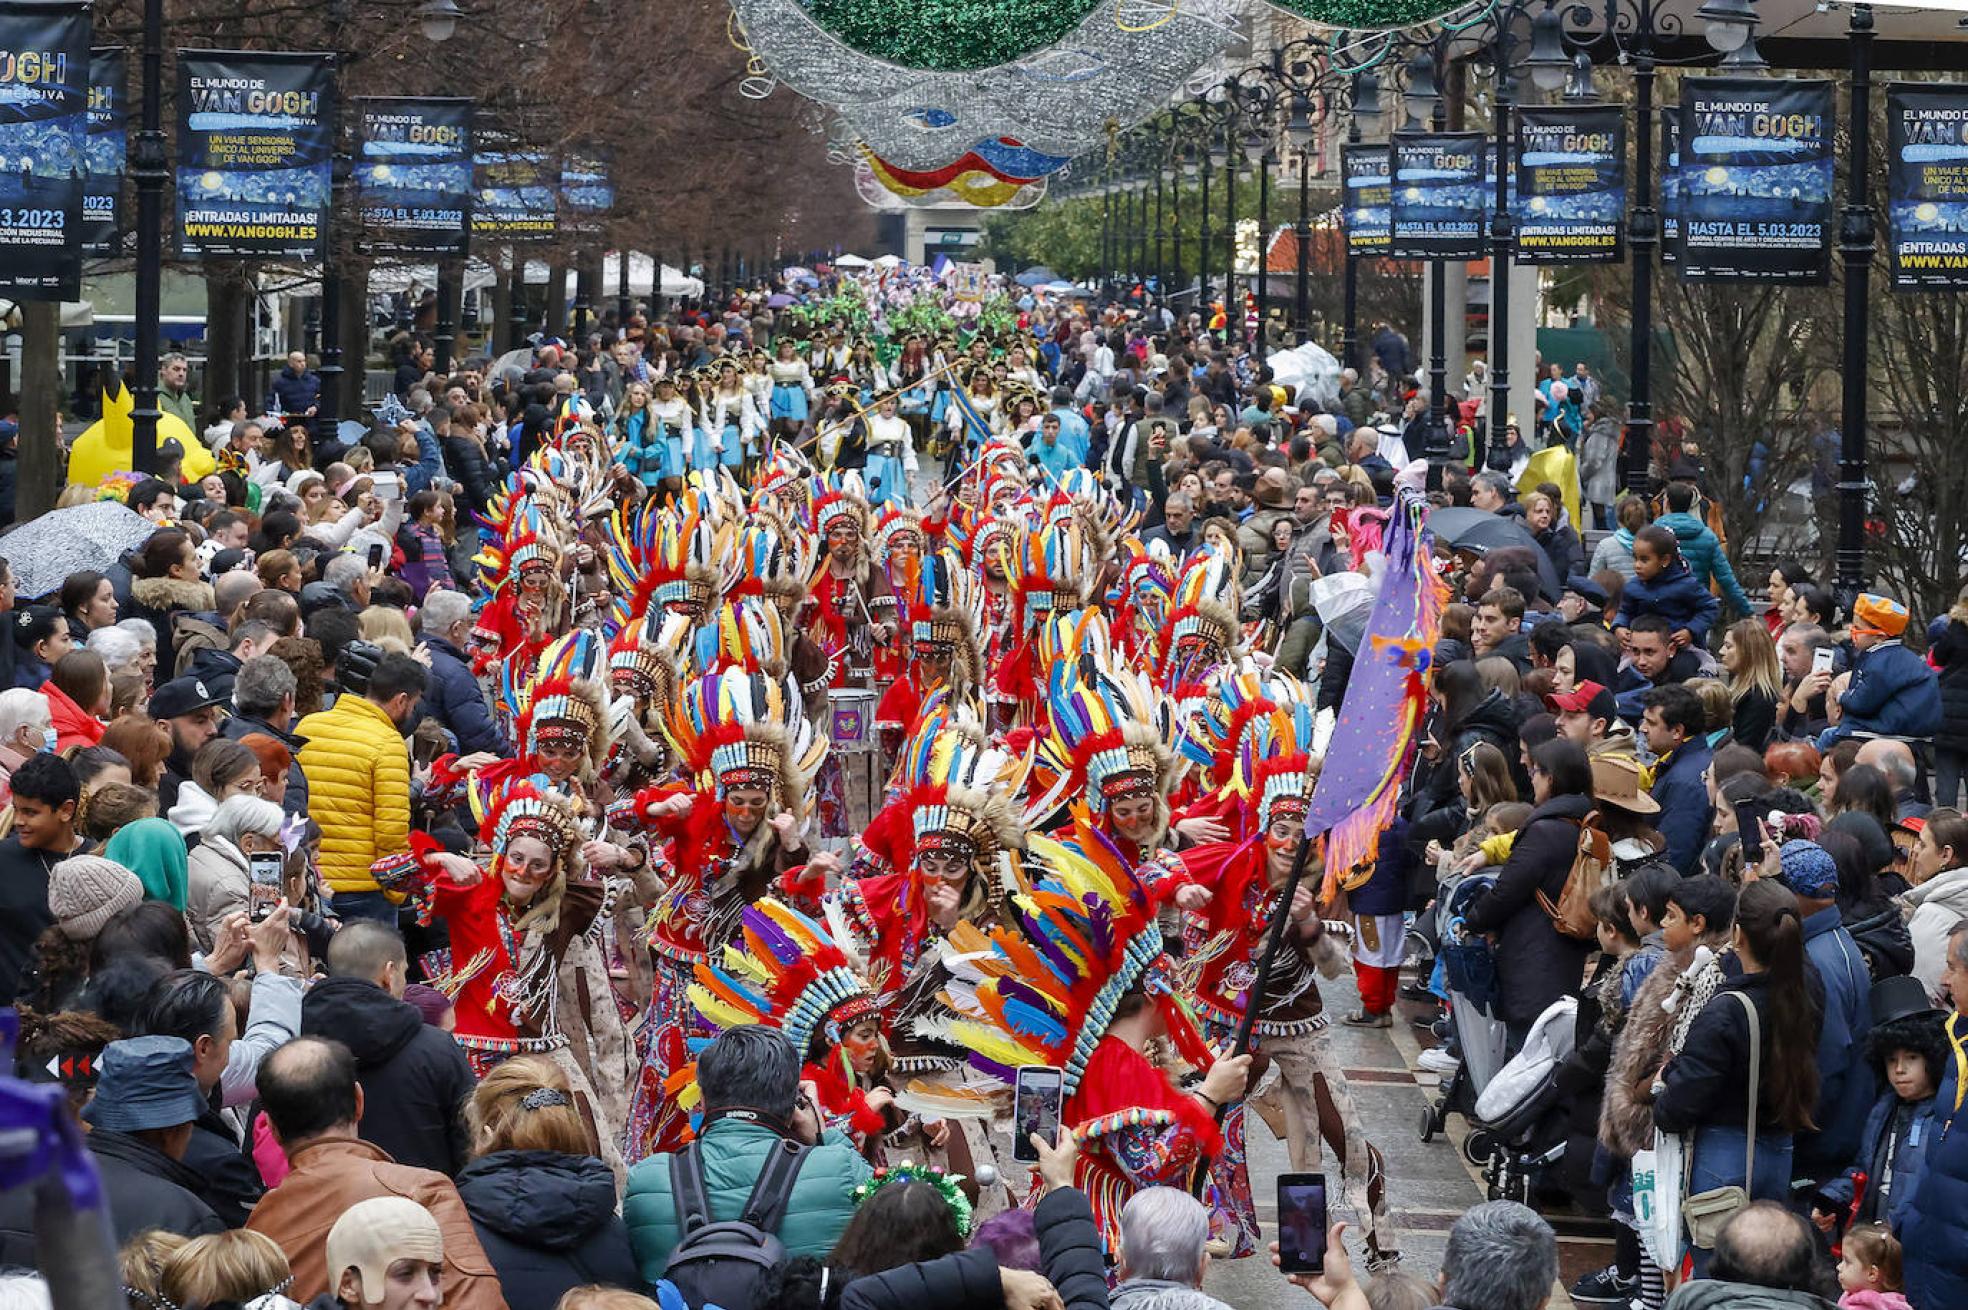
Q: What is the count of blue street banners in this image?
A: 13